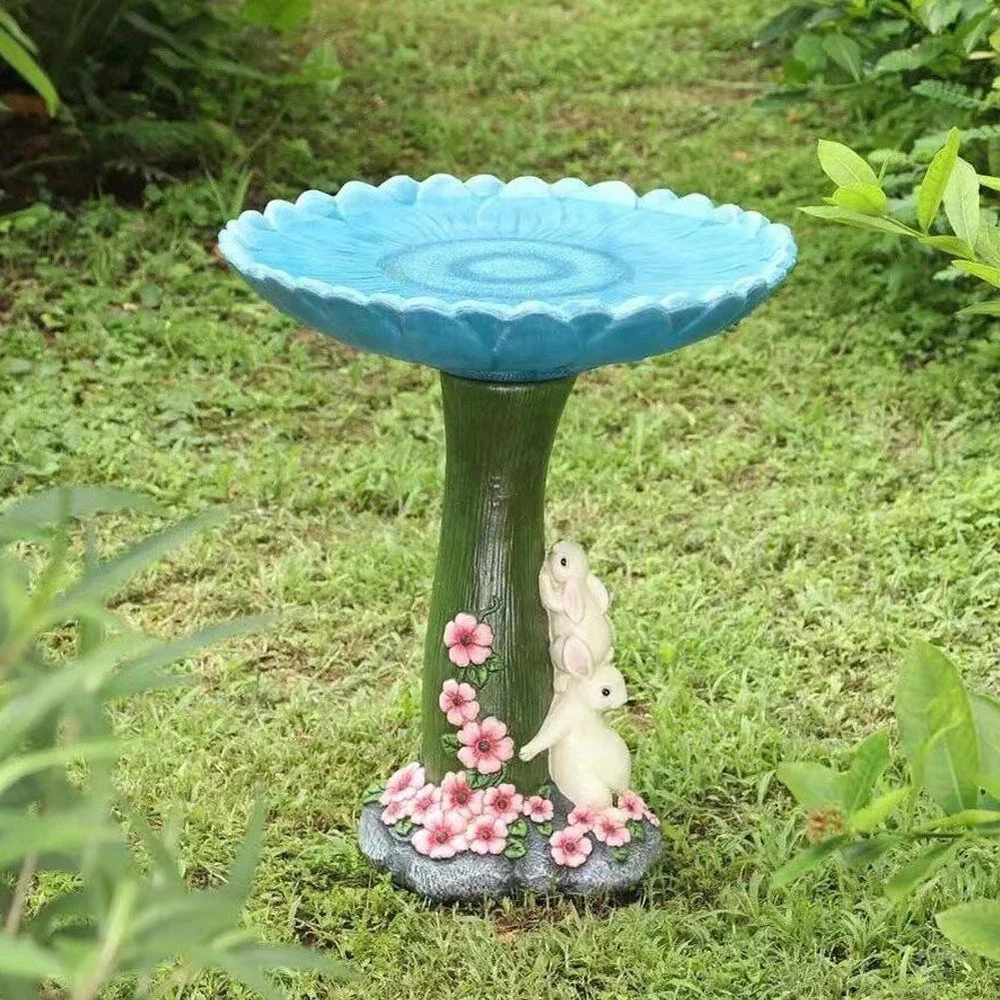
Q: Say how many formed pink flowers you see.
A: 15